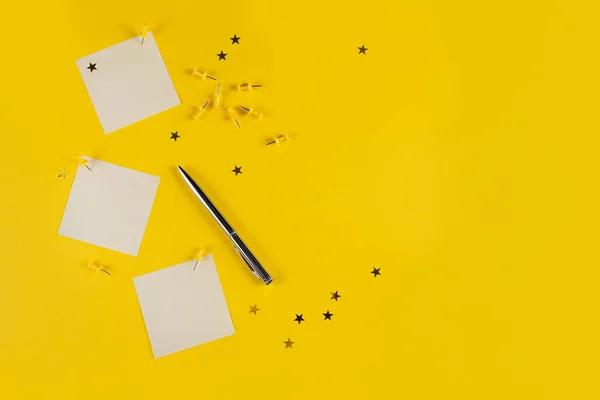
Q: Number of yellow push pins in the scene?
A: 11